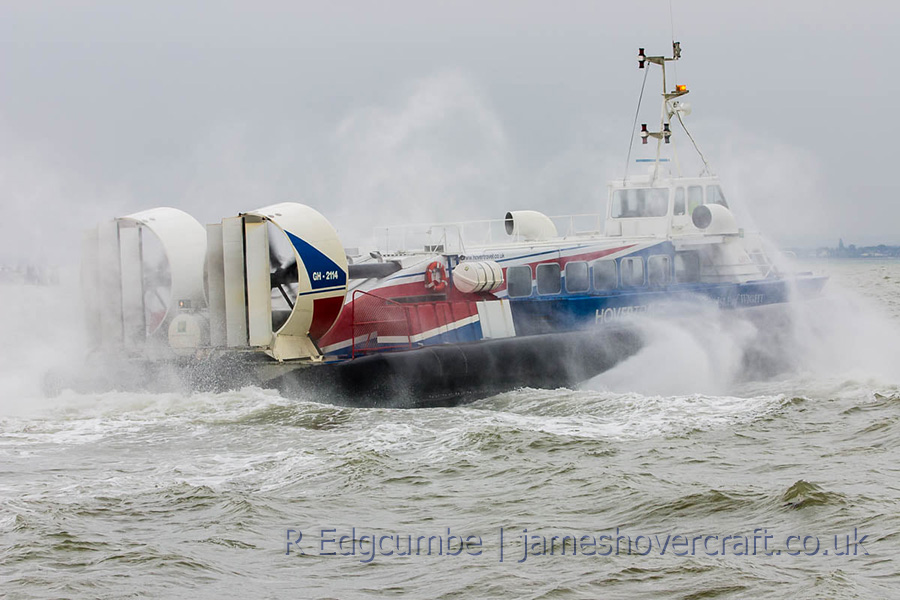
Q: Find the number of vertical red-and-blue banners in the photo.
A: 0